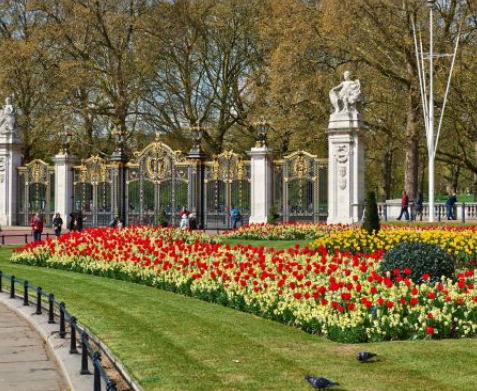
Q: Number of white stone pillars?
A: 4